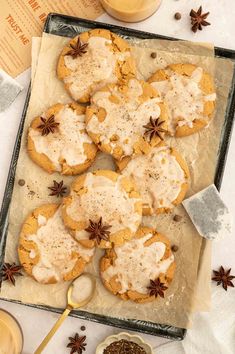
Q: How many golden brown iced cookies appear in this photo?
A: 8